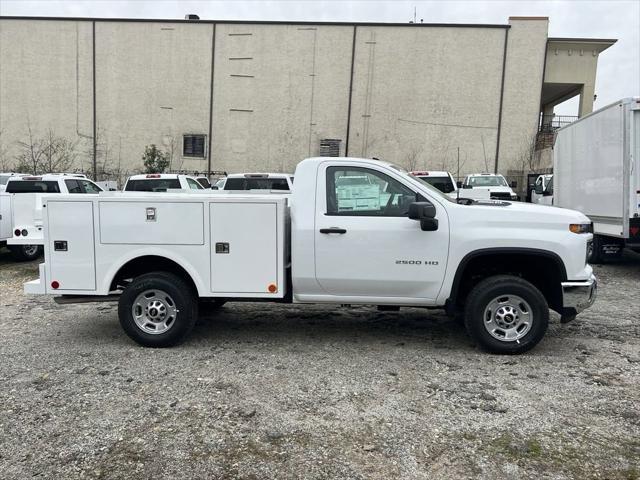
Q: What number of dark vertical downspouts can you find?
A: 4